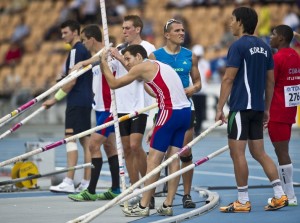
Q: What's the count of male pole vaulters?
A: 7